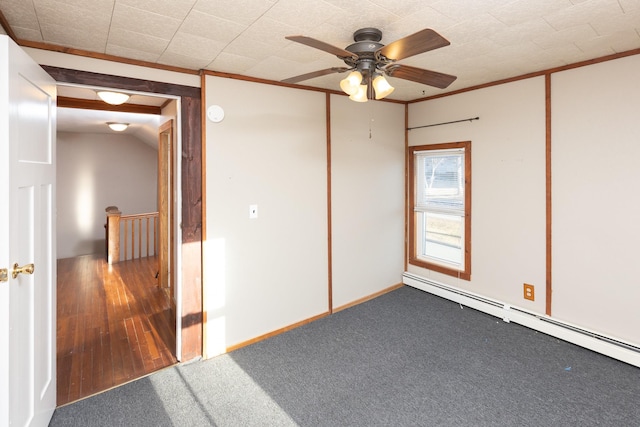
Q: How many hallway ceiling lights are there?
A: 2